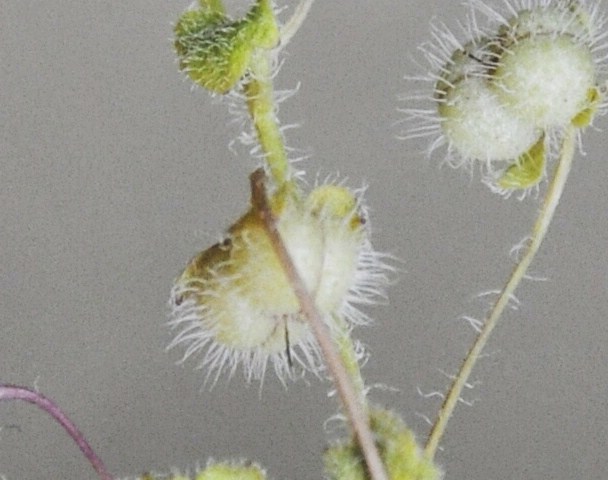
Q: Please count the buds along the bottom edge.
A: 2